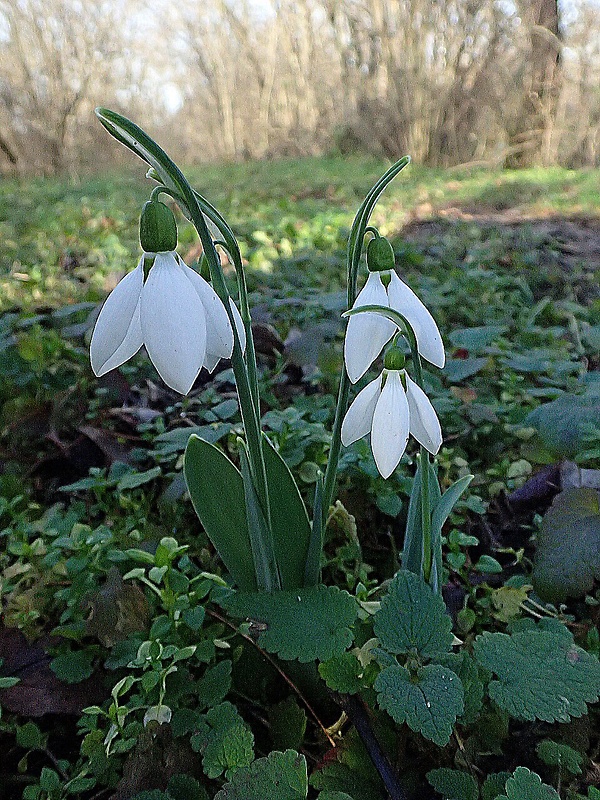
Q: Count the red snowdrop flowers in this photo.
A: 0